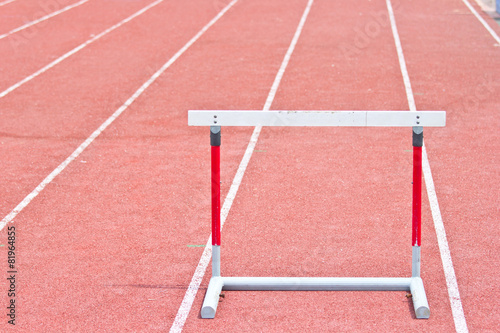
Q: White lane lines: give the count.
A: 7